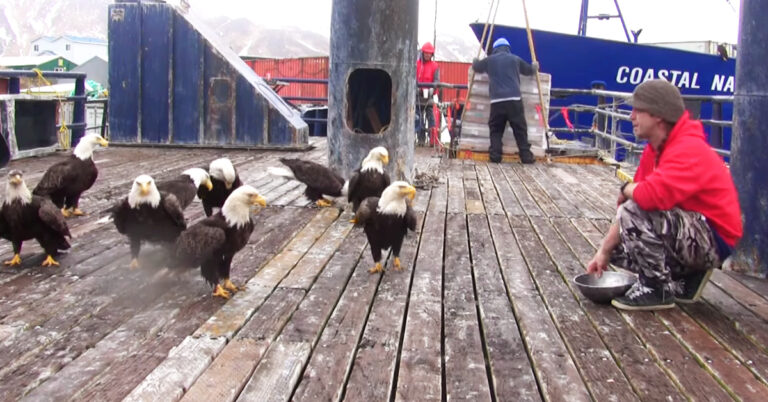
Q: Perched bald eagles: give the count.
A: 9